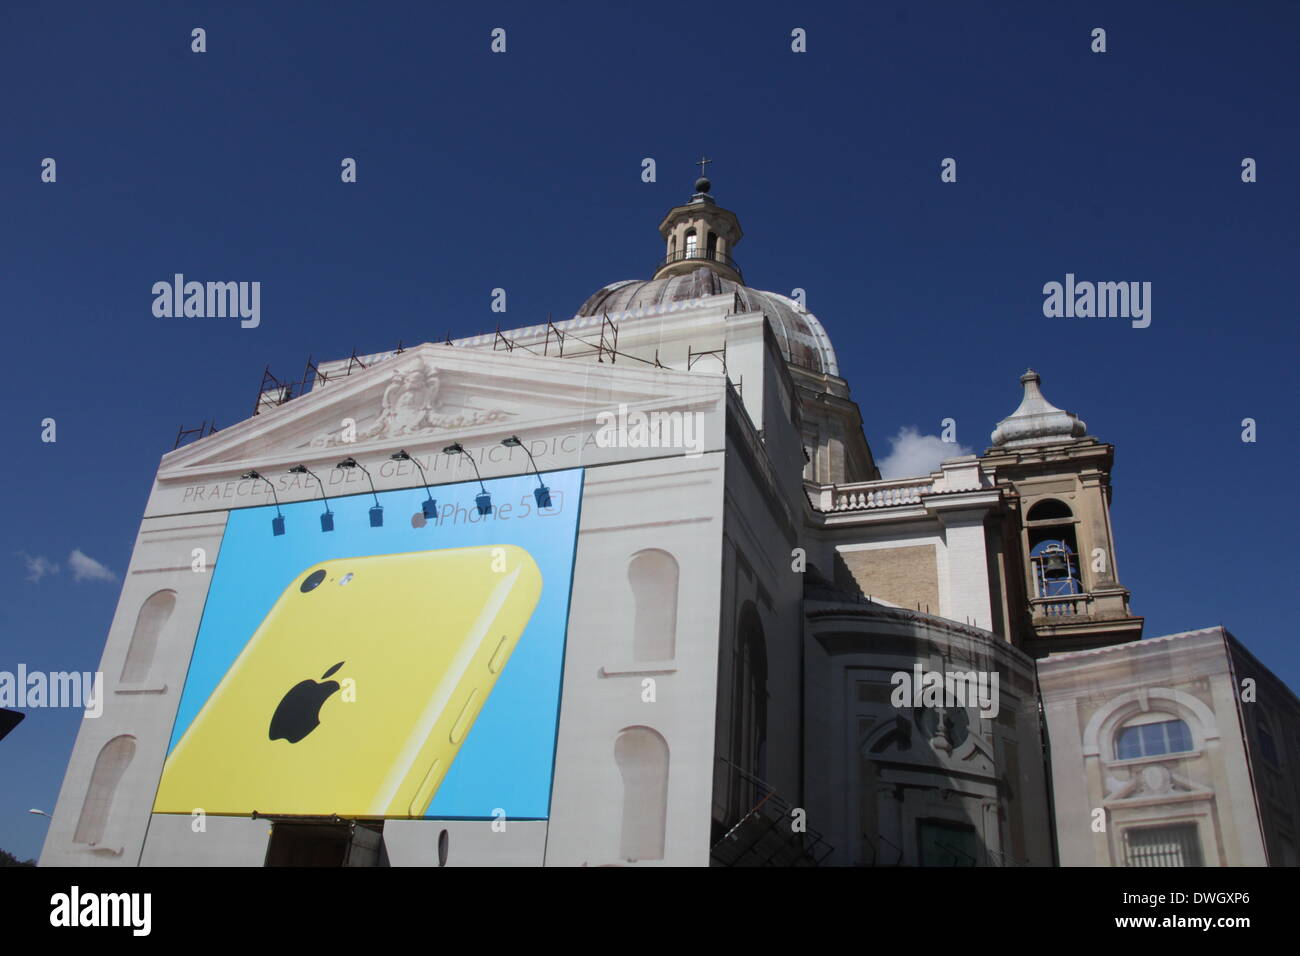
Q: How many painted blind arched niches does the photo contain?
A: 4